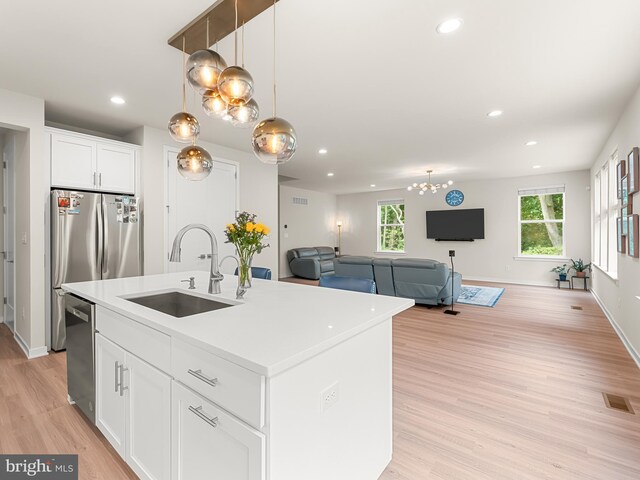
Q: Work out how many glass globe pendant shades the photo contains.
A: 7